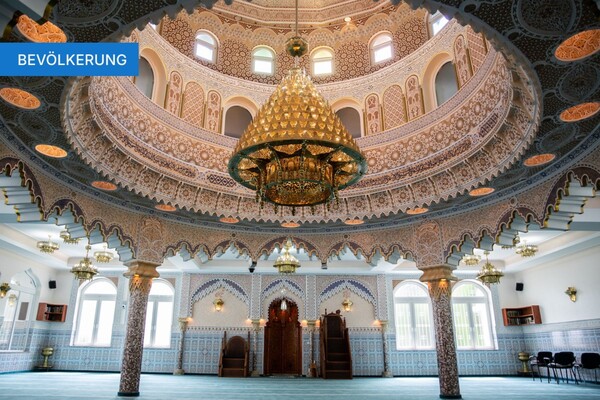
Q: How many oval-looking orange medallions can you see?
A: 13